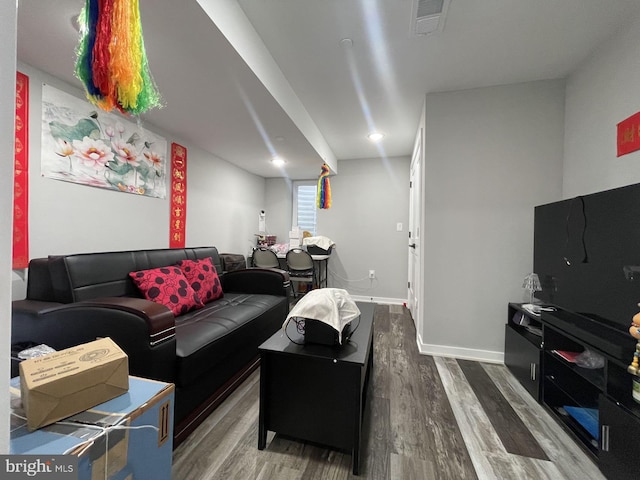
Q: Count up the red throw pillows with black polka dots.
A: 2